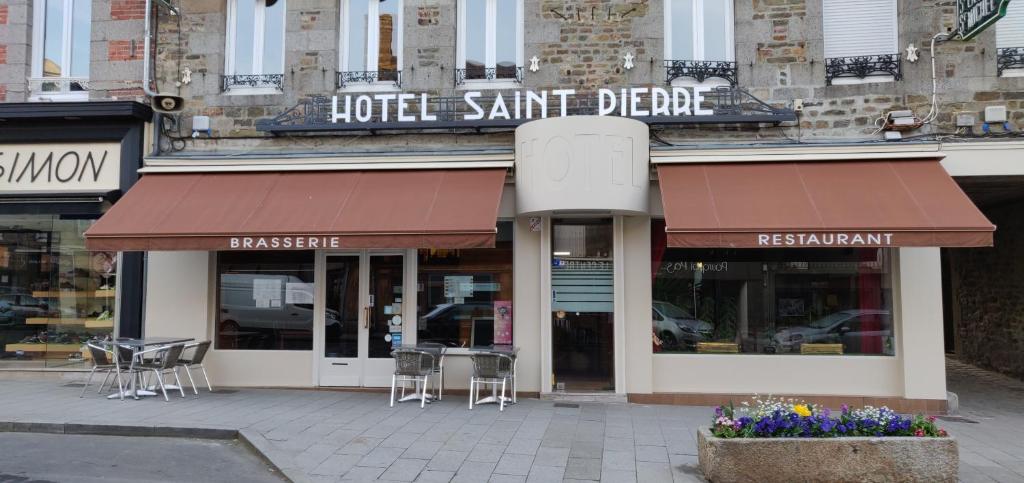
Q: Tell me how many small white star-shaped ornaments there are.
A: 4